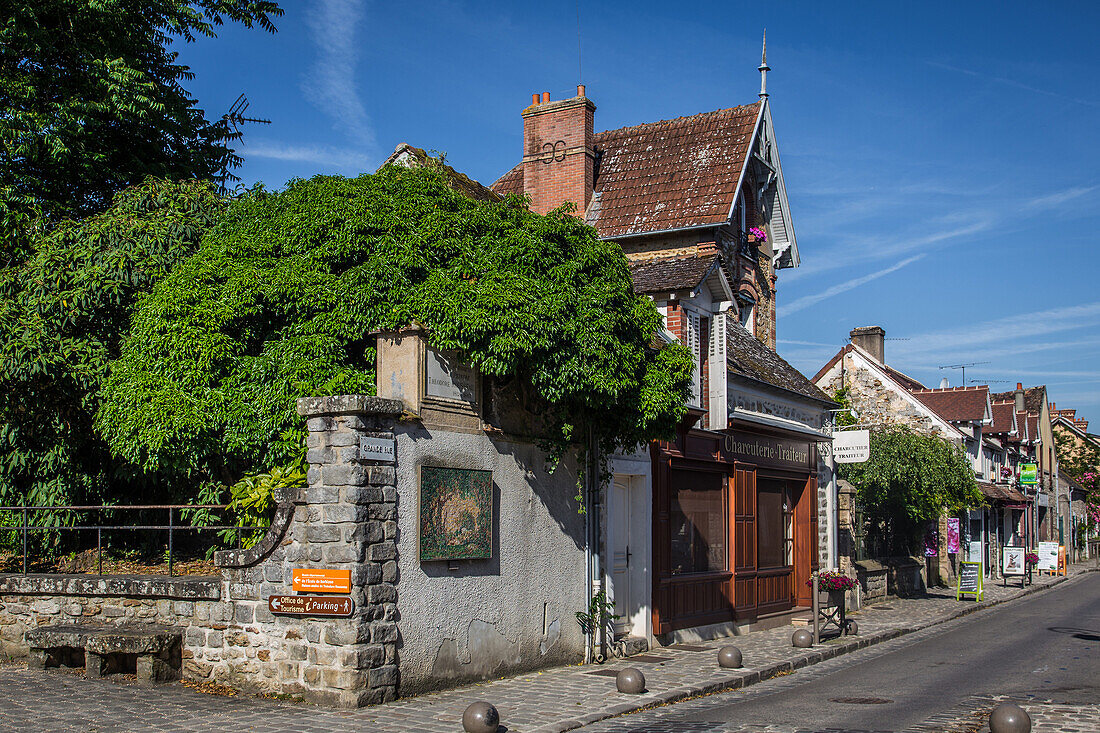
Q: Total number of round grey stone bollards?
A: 6